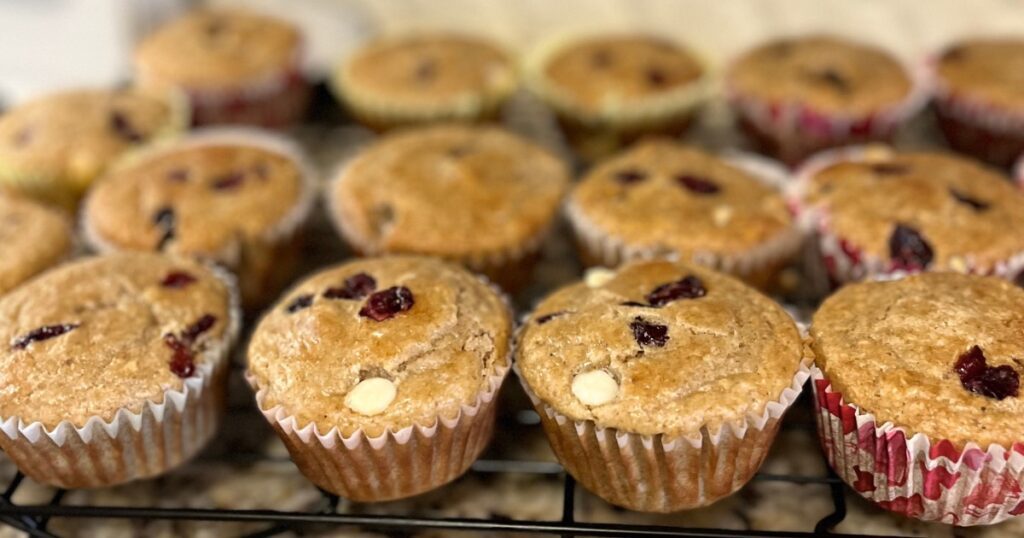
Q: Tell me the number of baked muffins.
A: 15